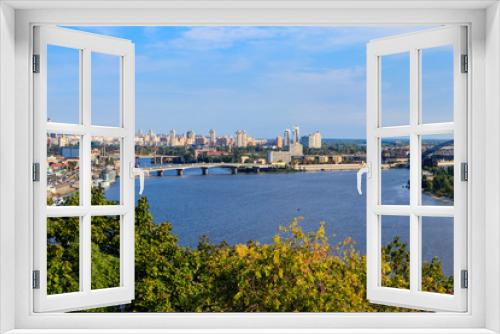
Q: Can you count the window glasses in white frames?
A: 12